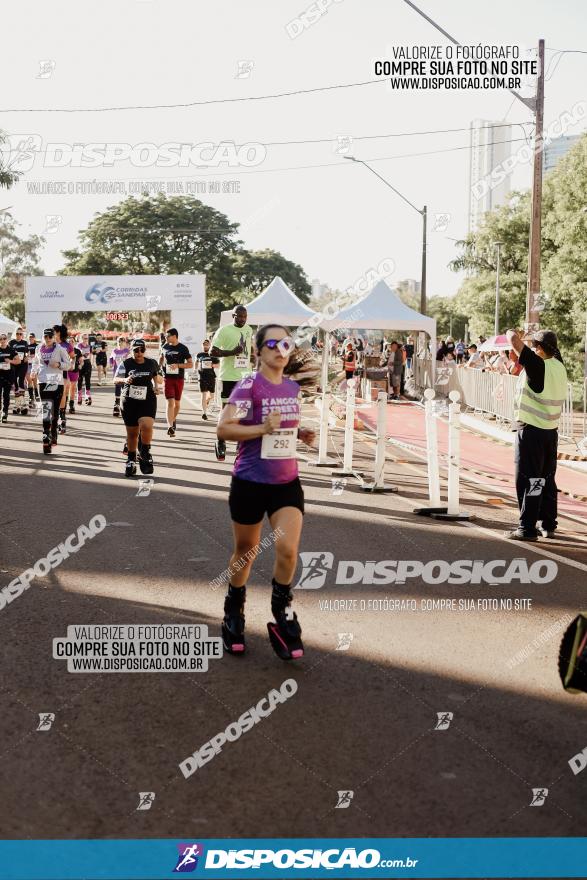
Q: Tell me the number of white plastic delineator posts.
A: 5